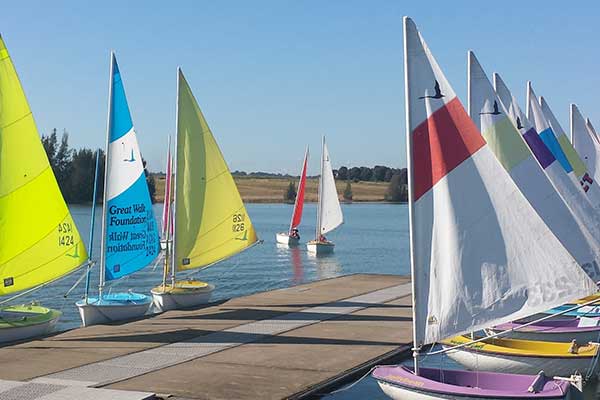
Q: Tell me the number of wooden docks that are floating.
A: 1